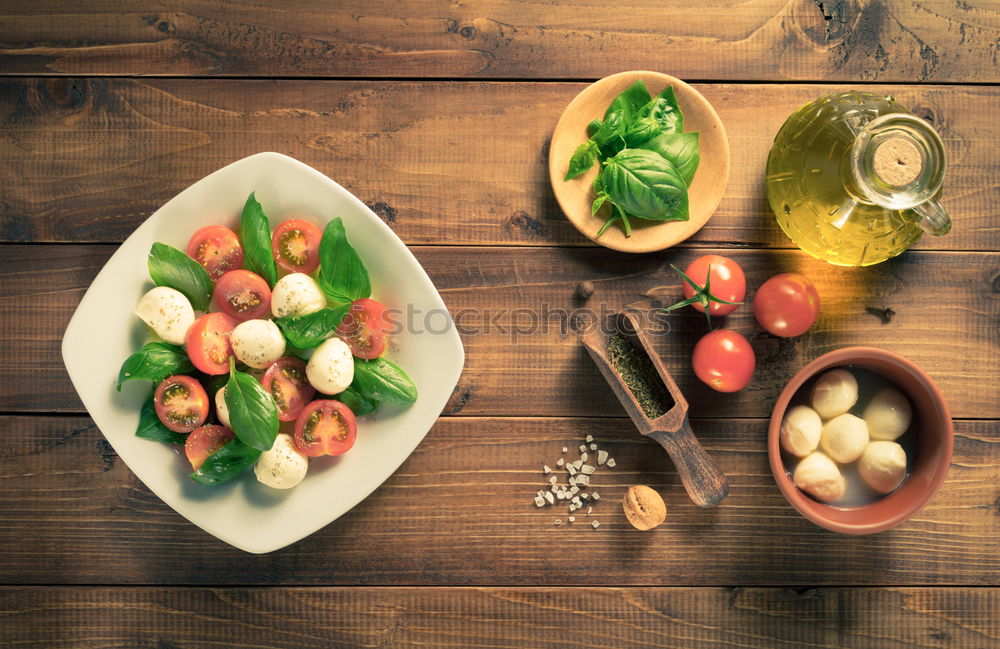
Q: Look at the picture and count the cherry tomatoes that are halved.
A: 9